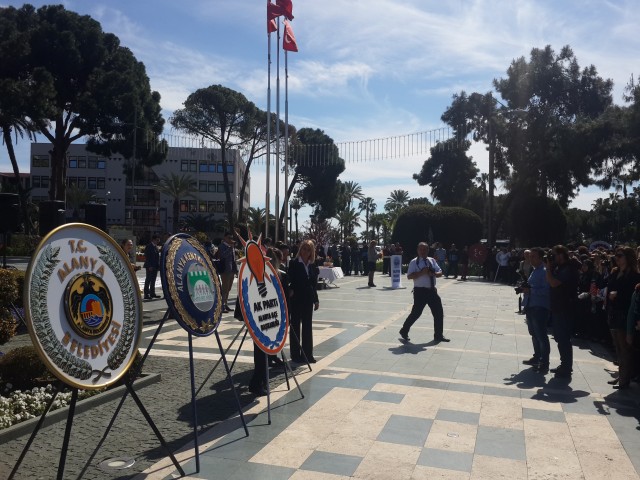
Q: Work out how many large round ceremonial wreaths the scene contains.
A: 3